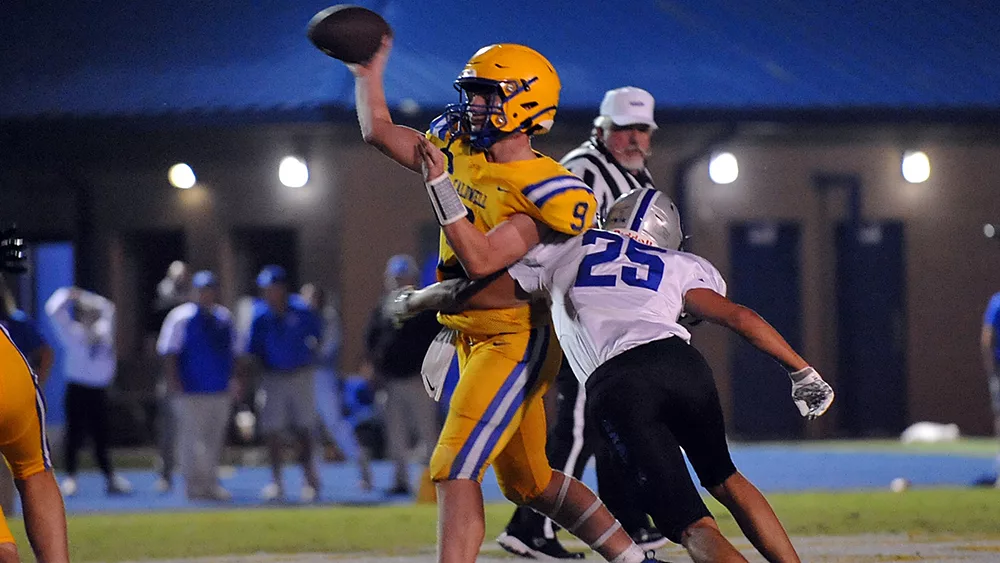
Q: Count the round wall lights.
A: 4